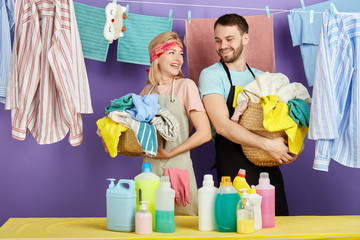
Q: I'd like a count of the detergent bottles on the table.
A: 10